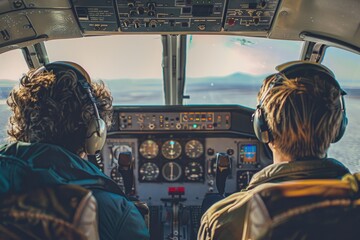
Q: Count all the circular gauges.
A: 6